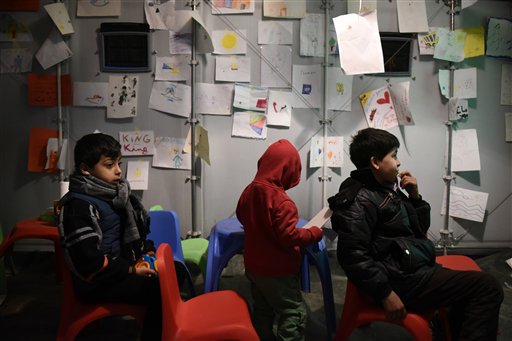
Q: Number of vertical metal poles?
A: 4